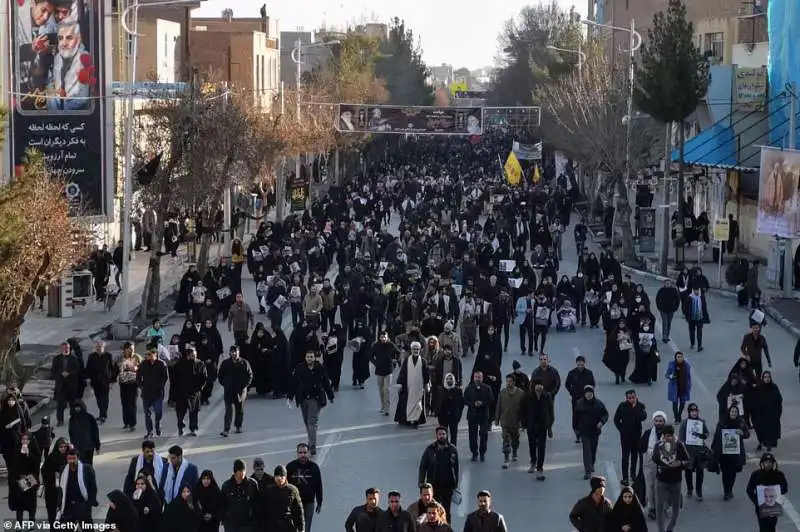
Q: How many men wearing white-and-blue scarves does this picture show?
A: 3